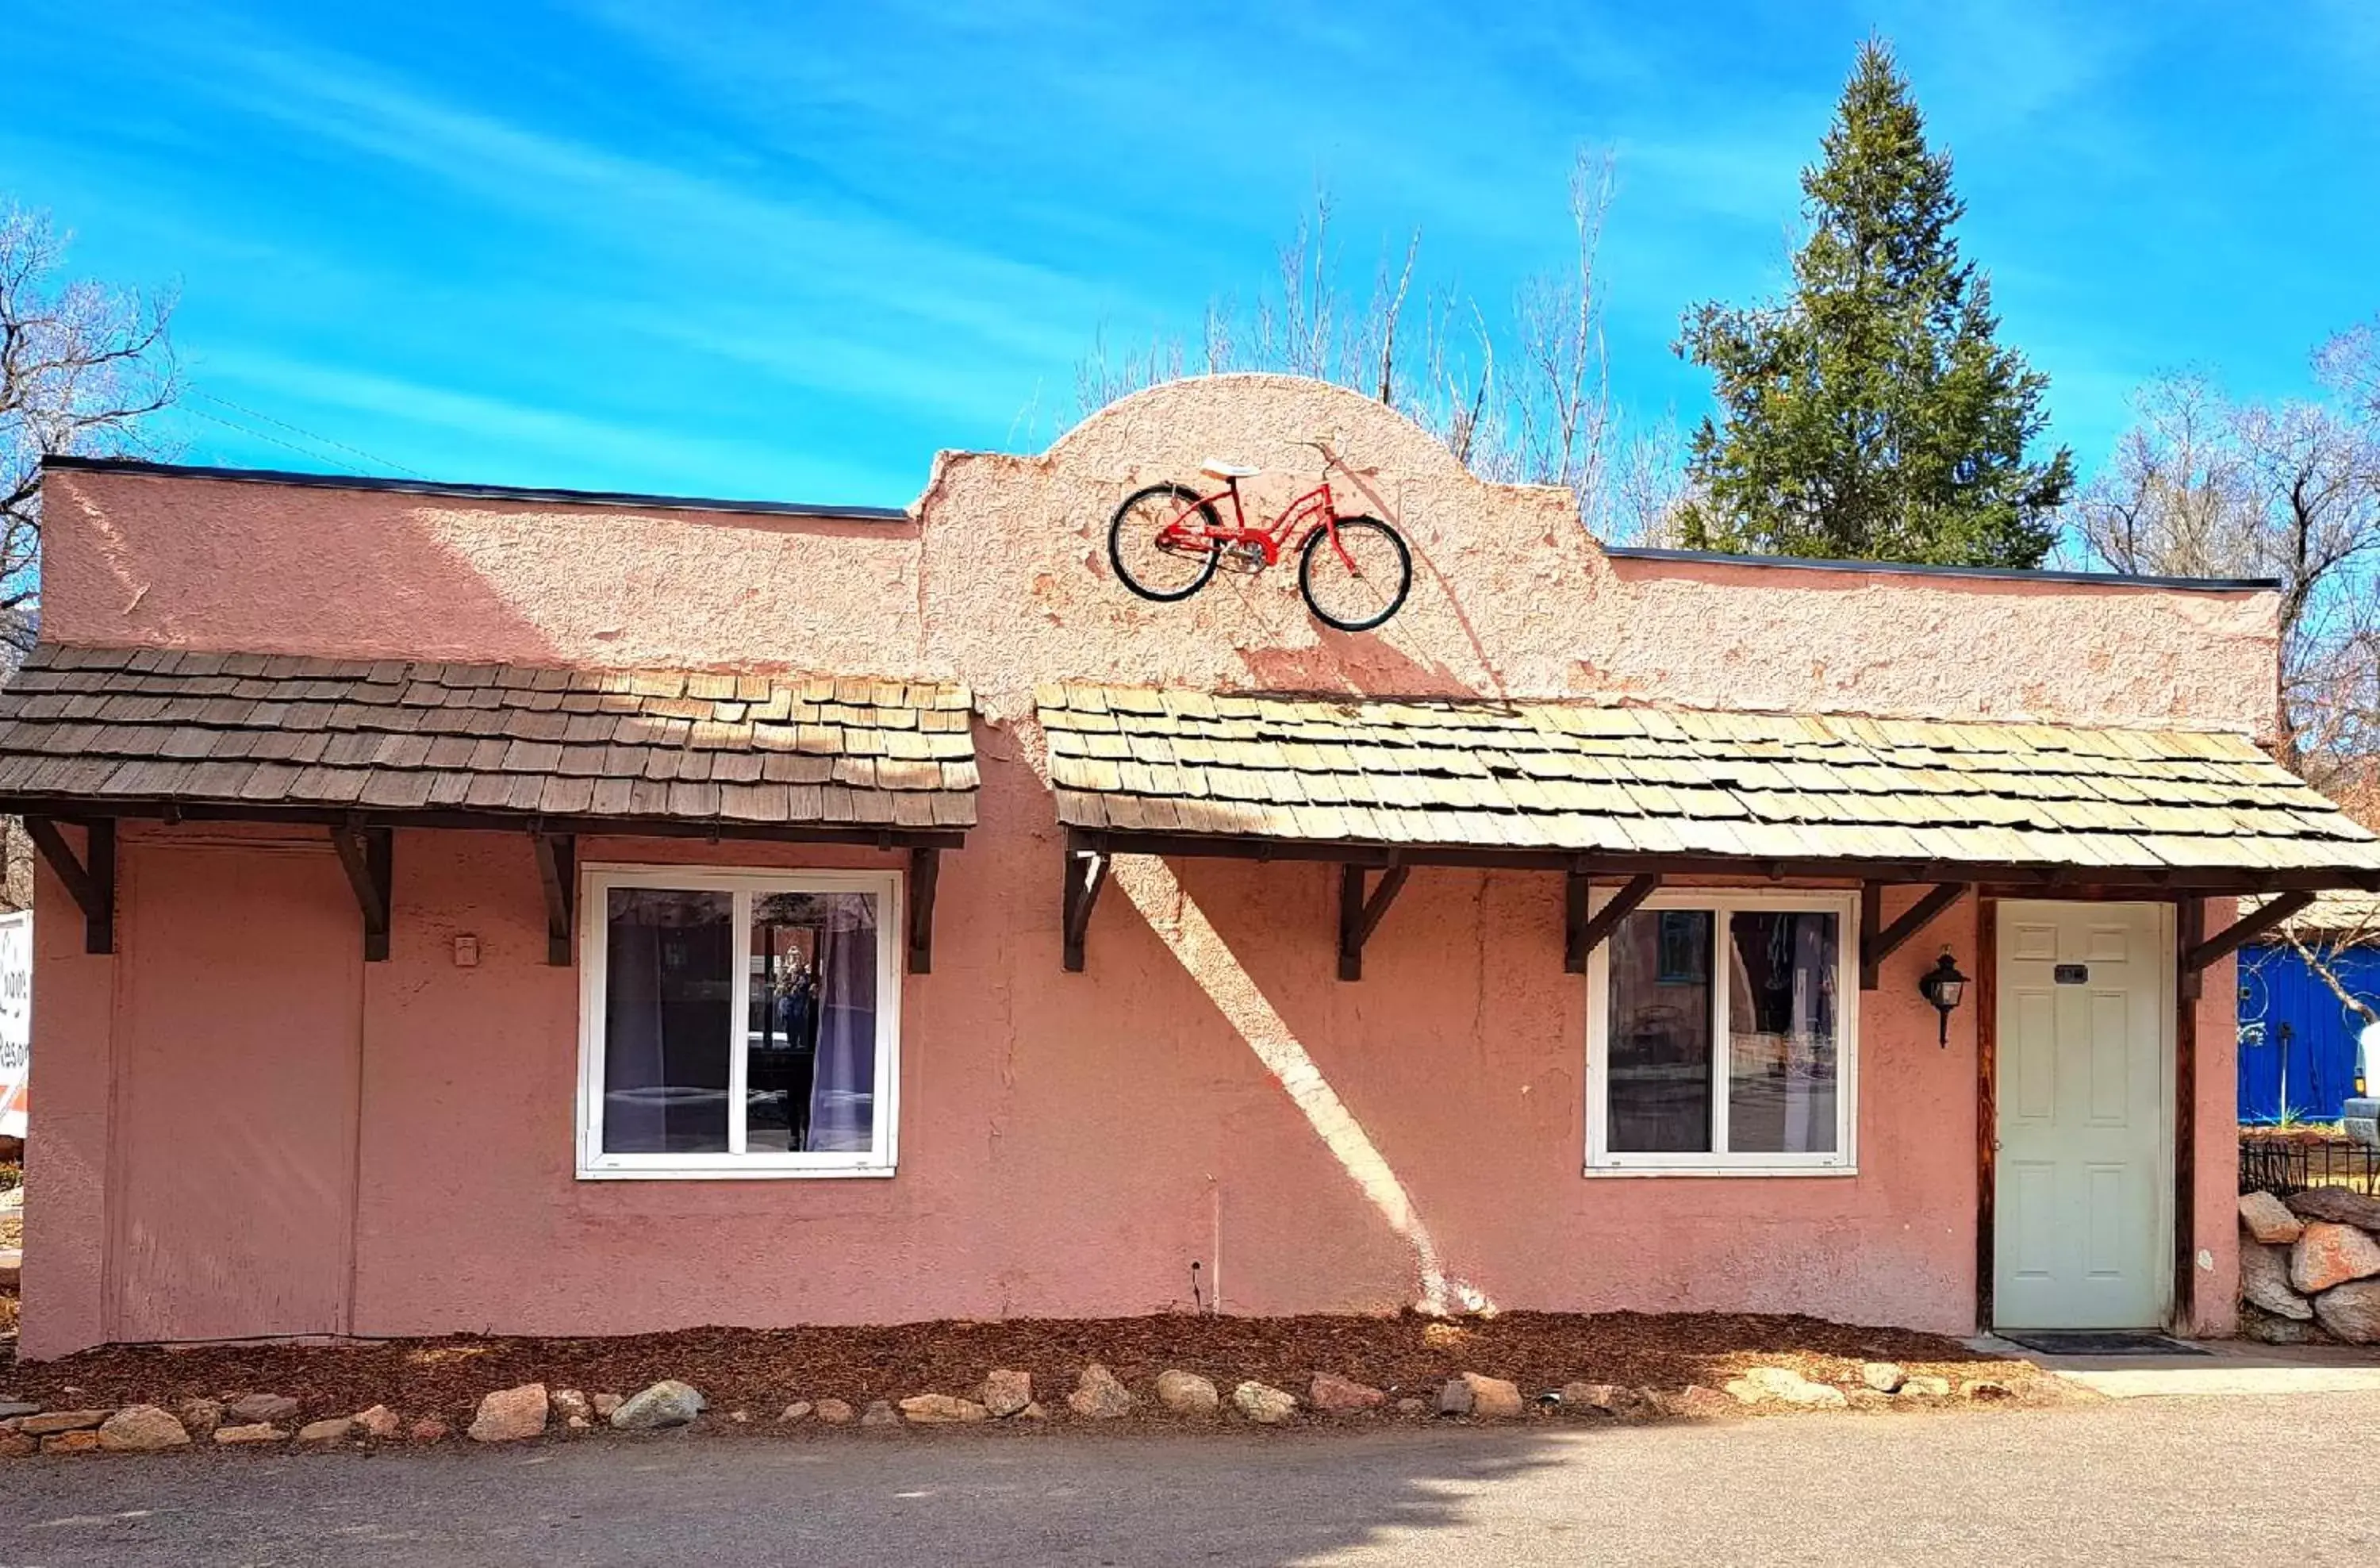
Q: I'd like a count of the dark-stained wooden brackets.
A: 9